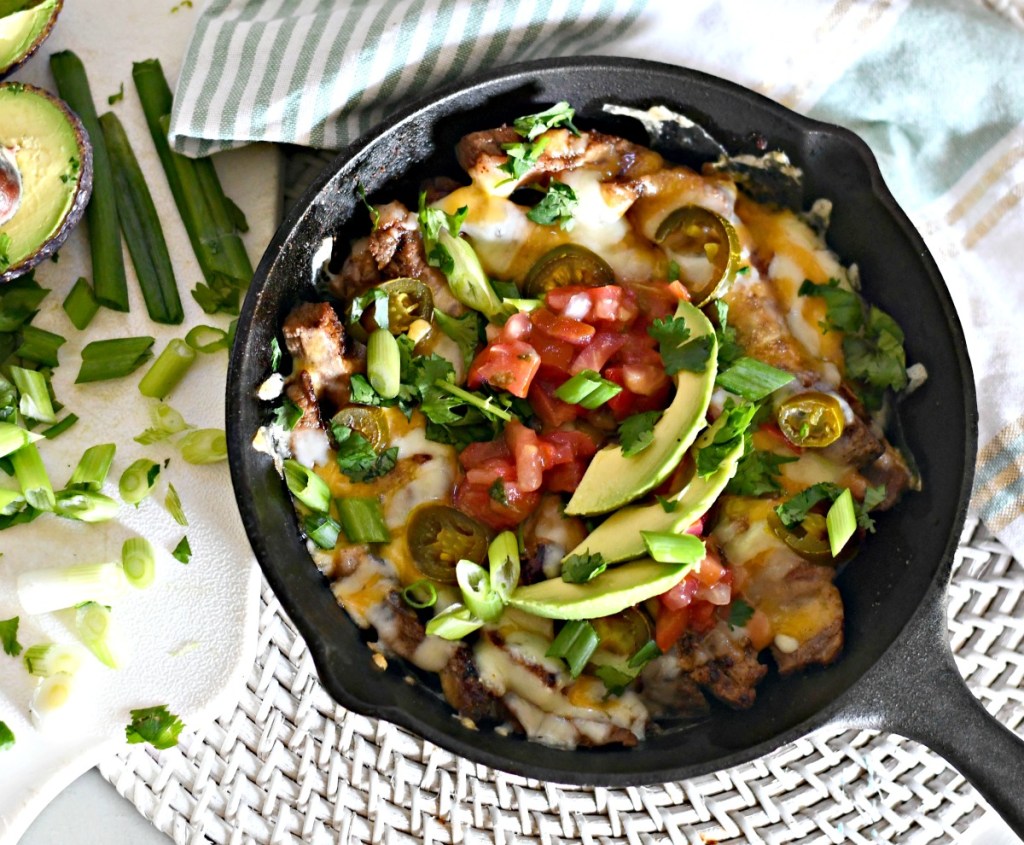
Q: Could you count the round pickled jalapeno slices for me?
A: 8